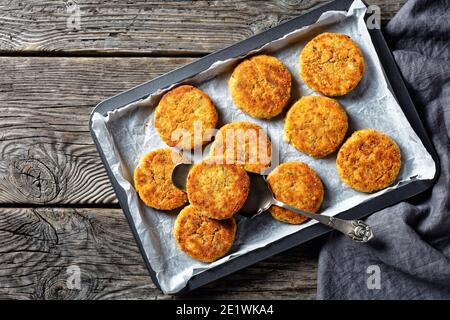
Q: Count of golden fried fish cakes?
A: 10